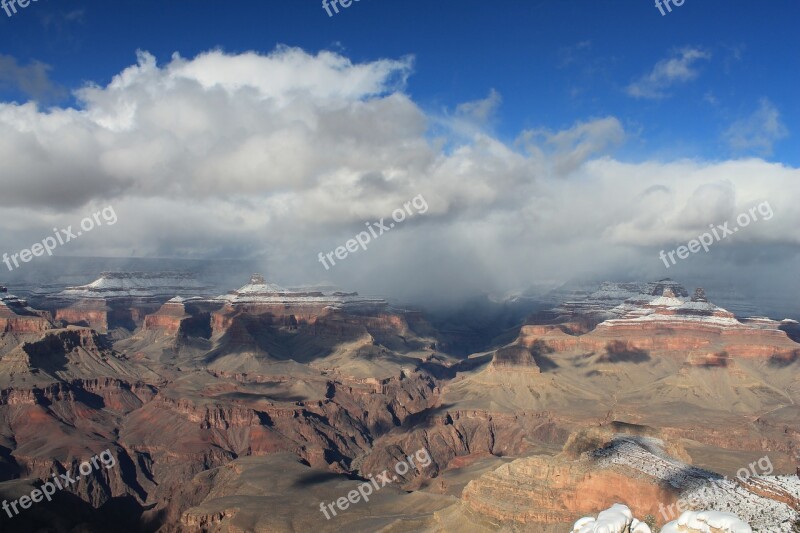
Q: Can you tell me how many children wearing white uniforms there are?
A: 0